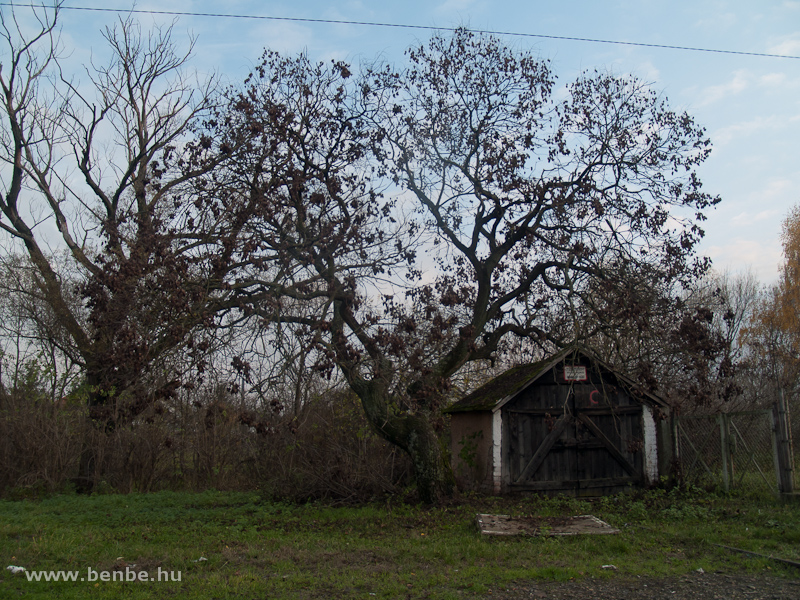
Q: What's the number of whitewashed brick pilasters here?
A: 2